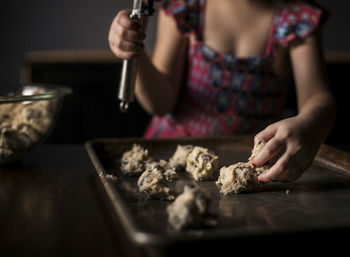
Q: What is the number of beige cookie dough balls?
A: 6